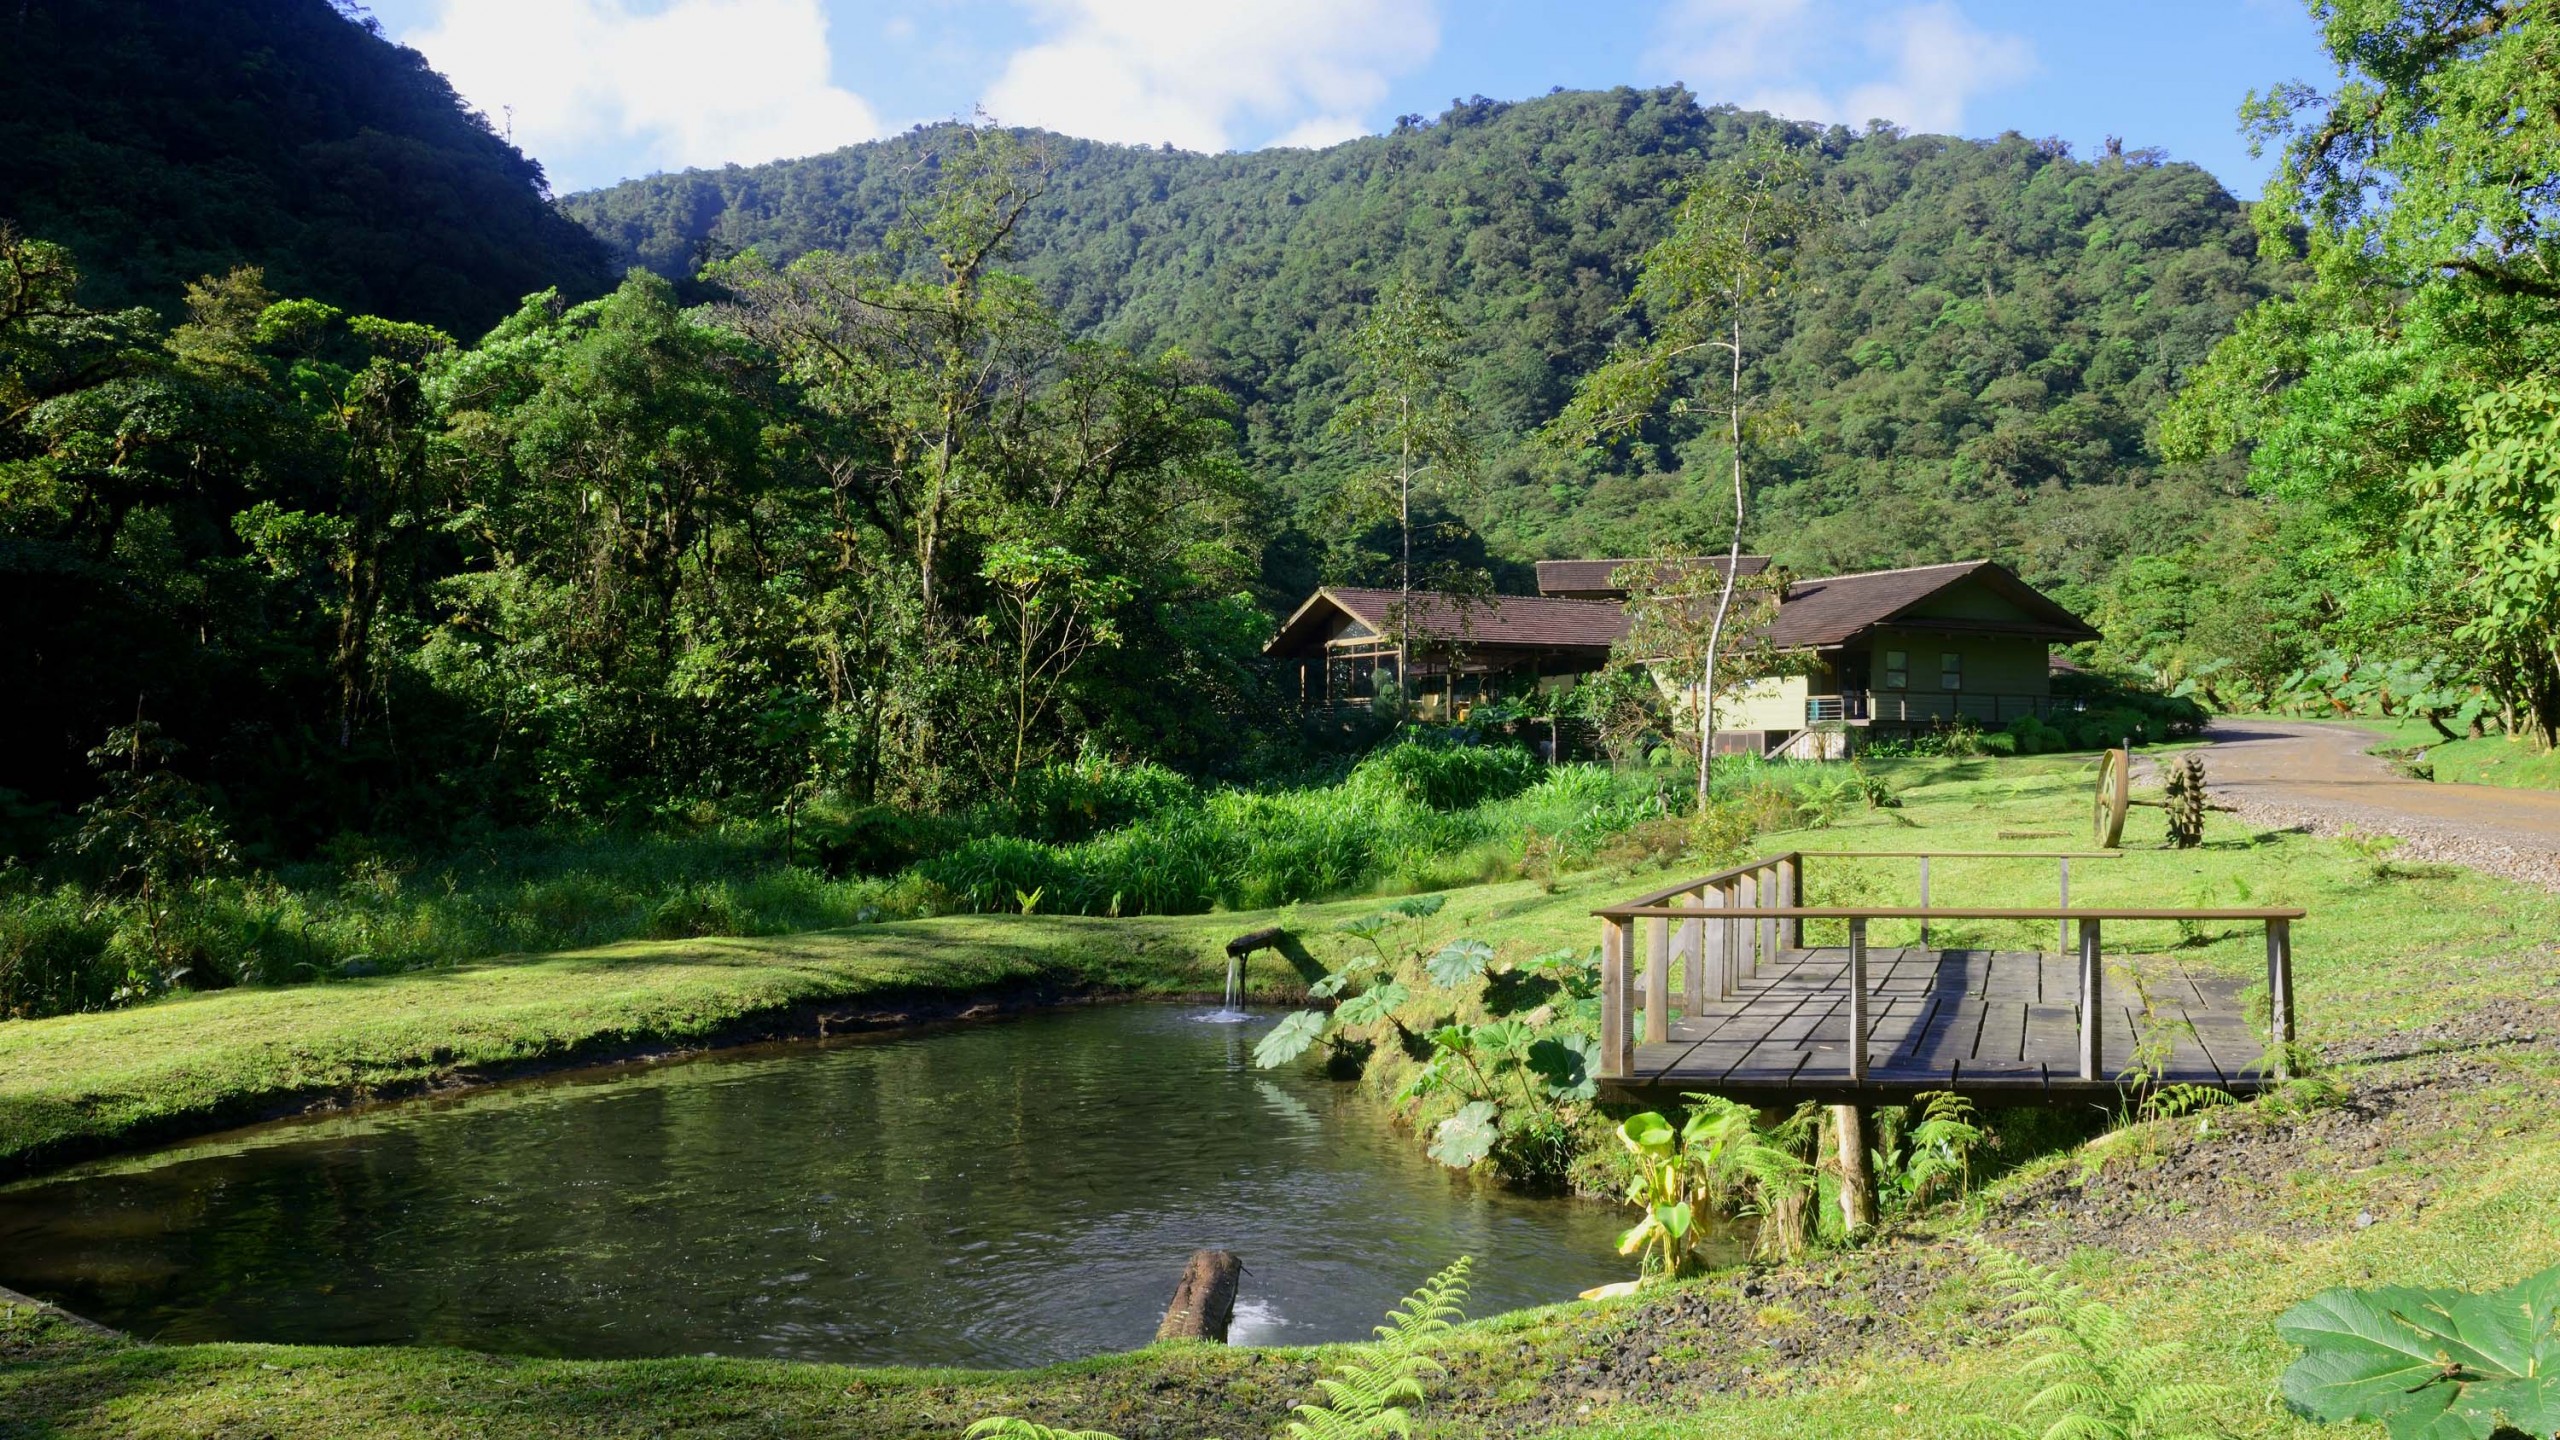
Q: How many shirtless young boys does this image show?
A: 0